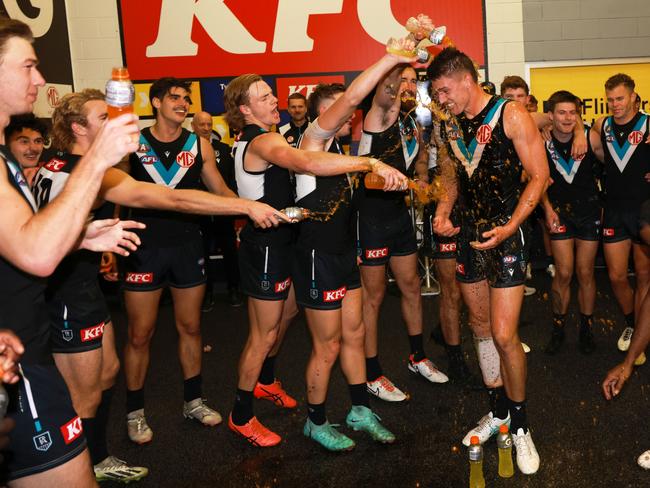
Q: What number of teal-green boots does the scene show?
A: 2